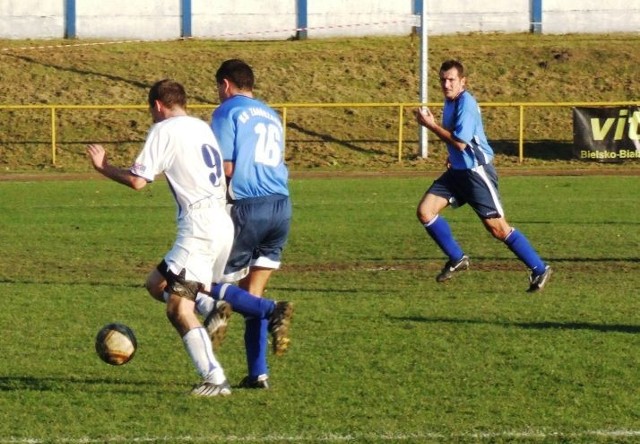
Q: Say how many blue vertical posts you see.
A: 5